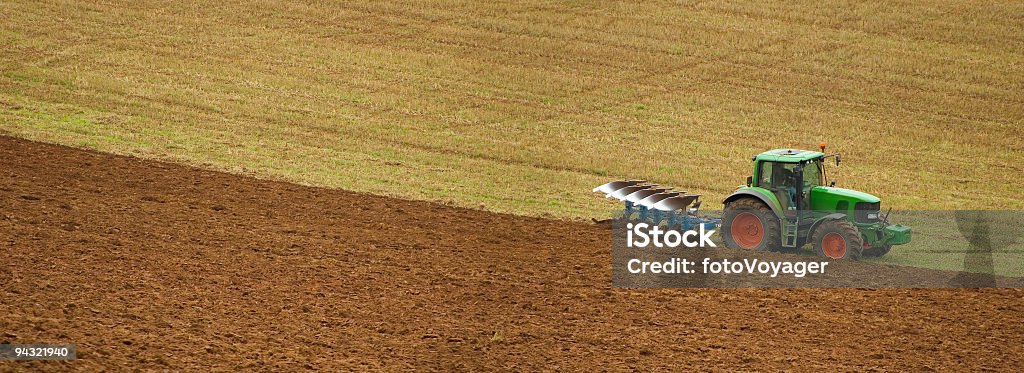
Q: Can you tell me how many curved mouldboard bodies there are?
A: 5